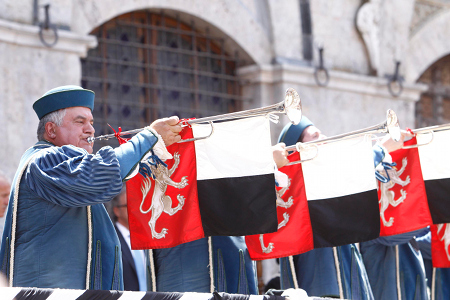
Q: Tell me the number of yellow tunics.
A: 0